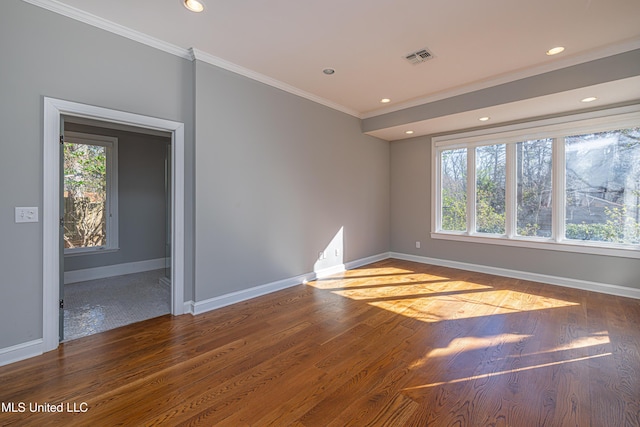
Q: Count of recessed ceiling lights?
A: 7